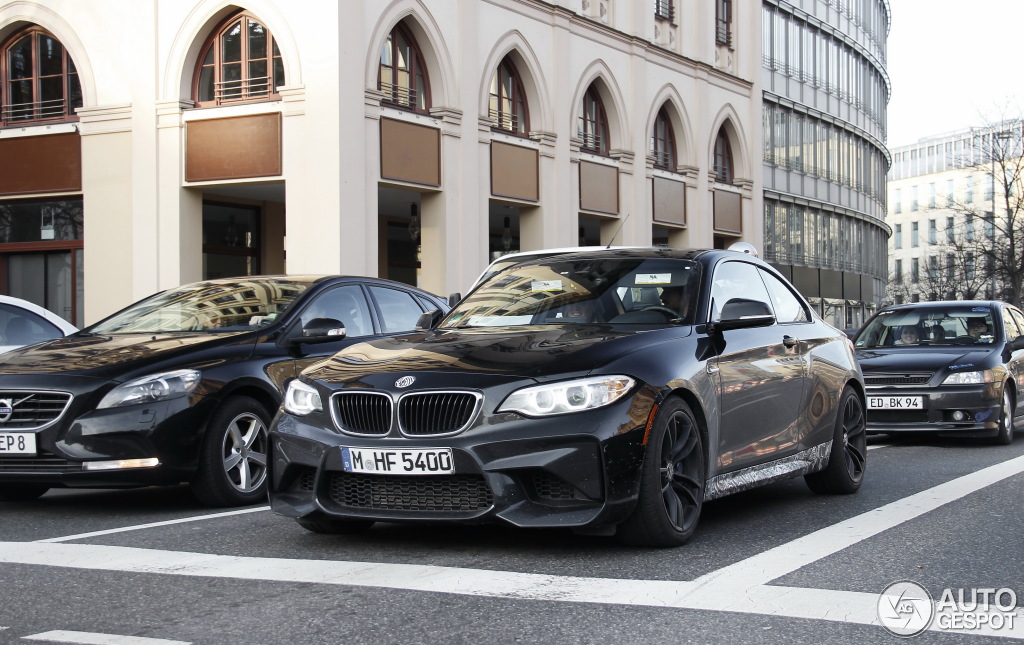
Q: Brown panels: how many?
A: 7